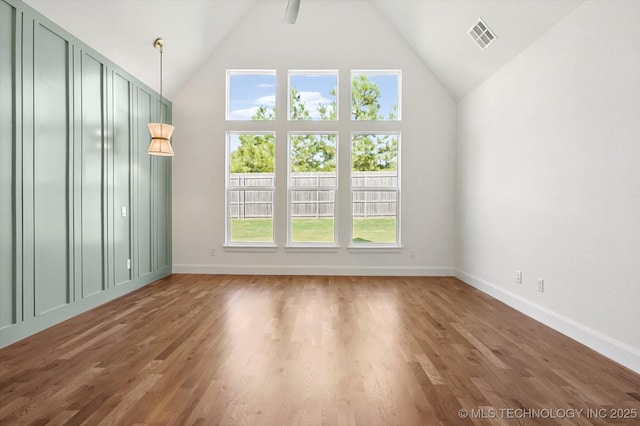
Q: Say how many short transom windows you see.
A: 3